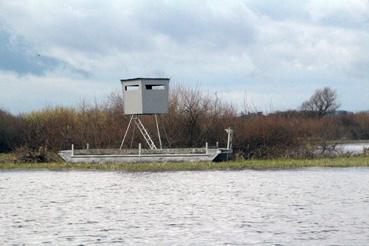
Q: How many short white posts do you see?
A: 5